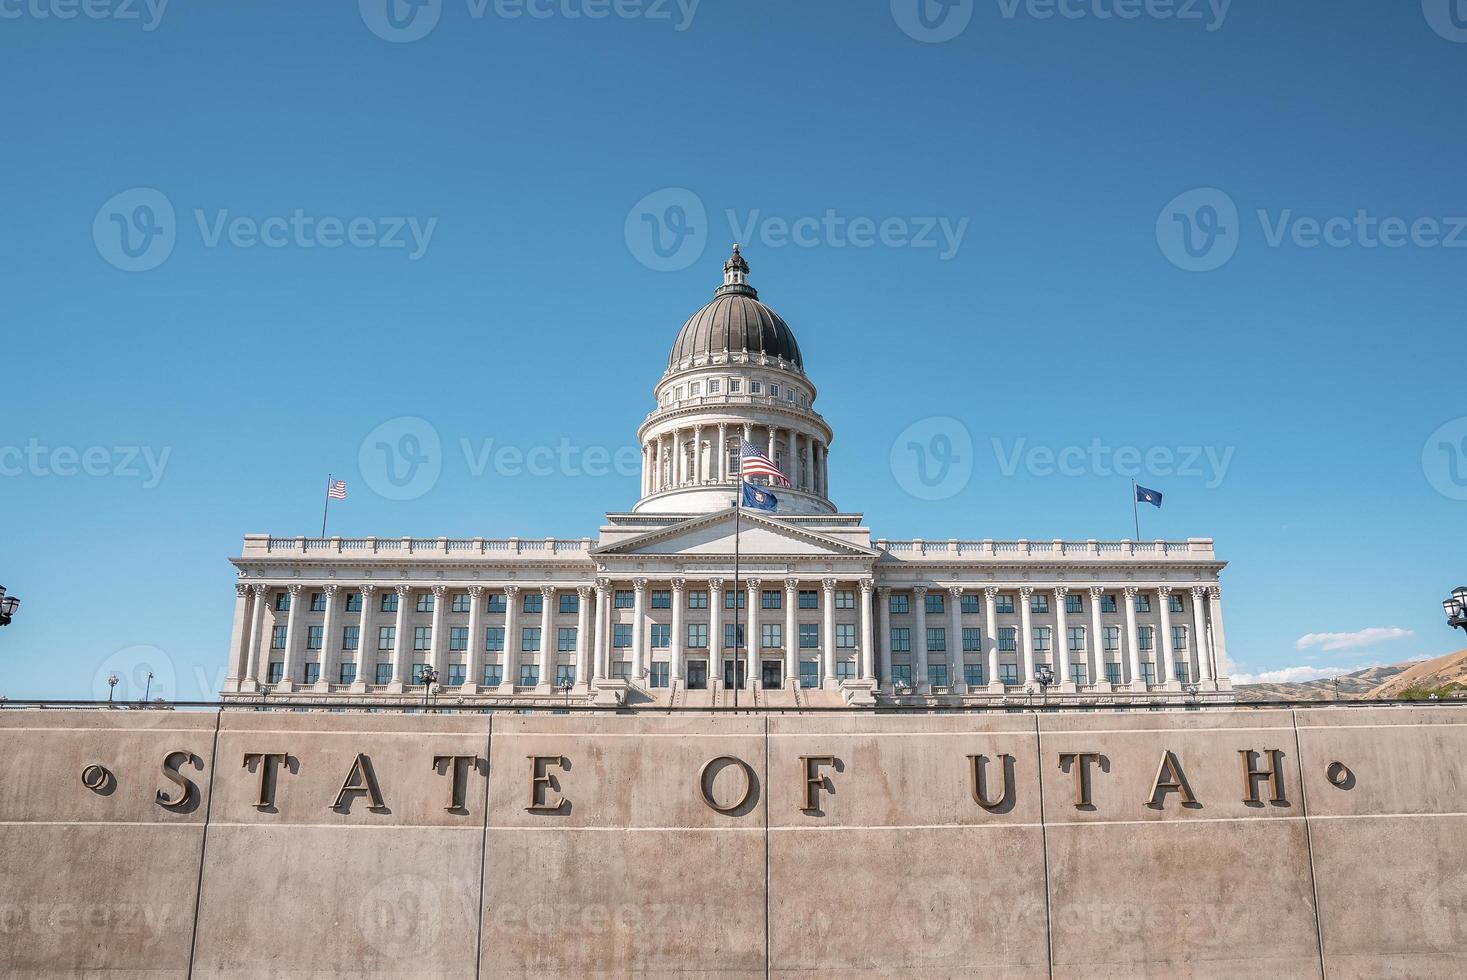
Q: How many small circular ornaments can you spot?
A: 2